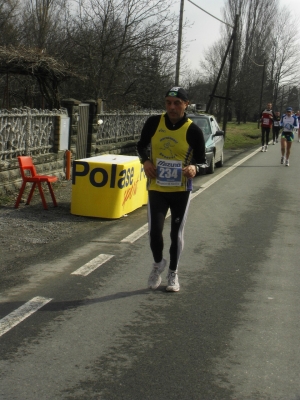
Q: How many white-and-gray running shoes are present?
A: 2